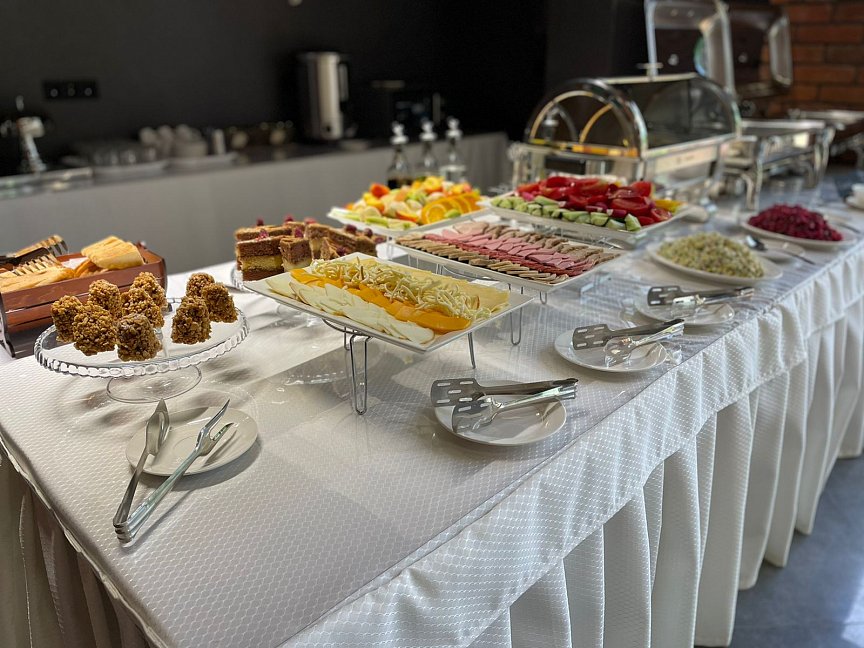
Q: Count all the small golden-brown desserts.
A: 9